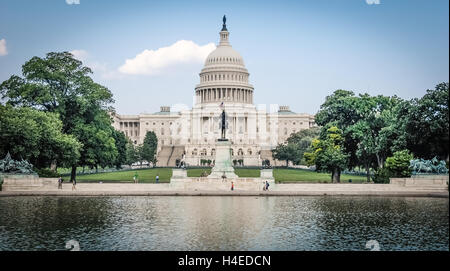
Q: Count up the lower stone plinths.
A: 2